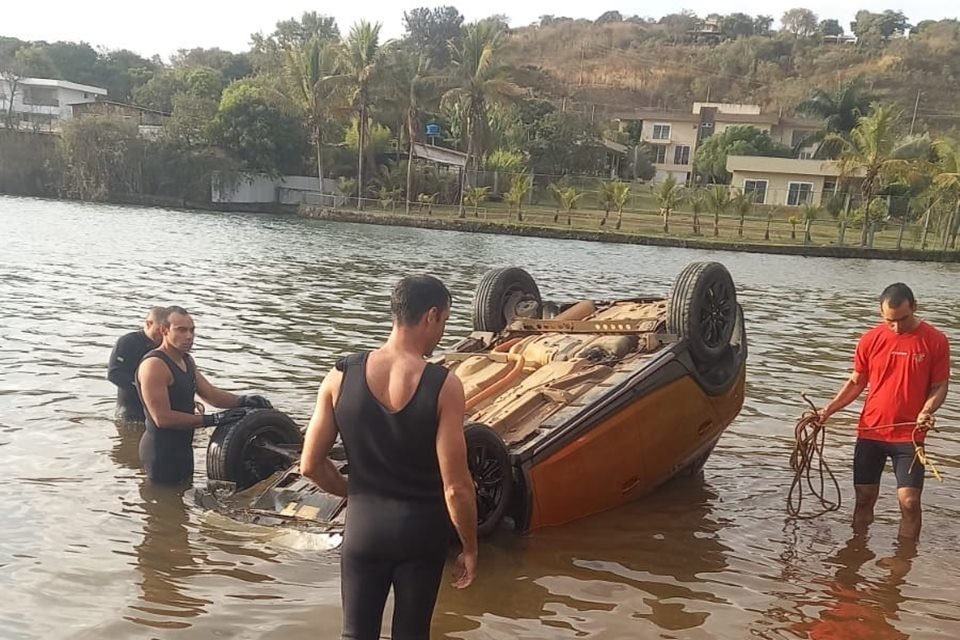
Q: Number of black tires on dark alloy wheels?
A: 4